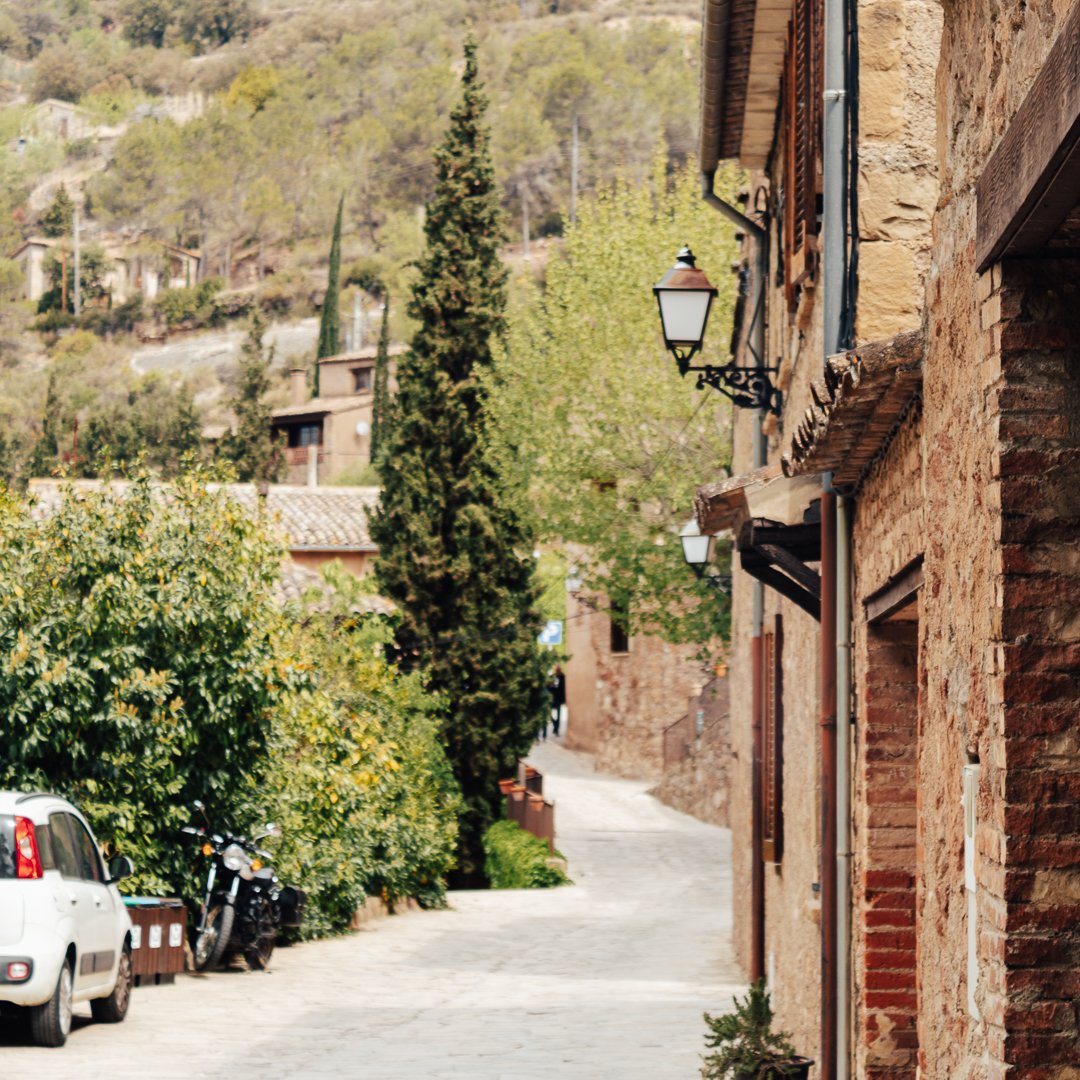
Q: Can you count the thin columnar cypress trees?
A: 2